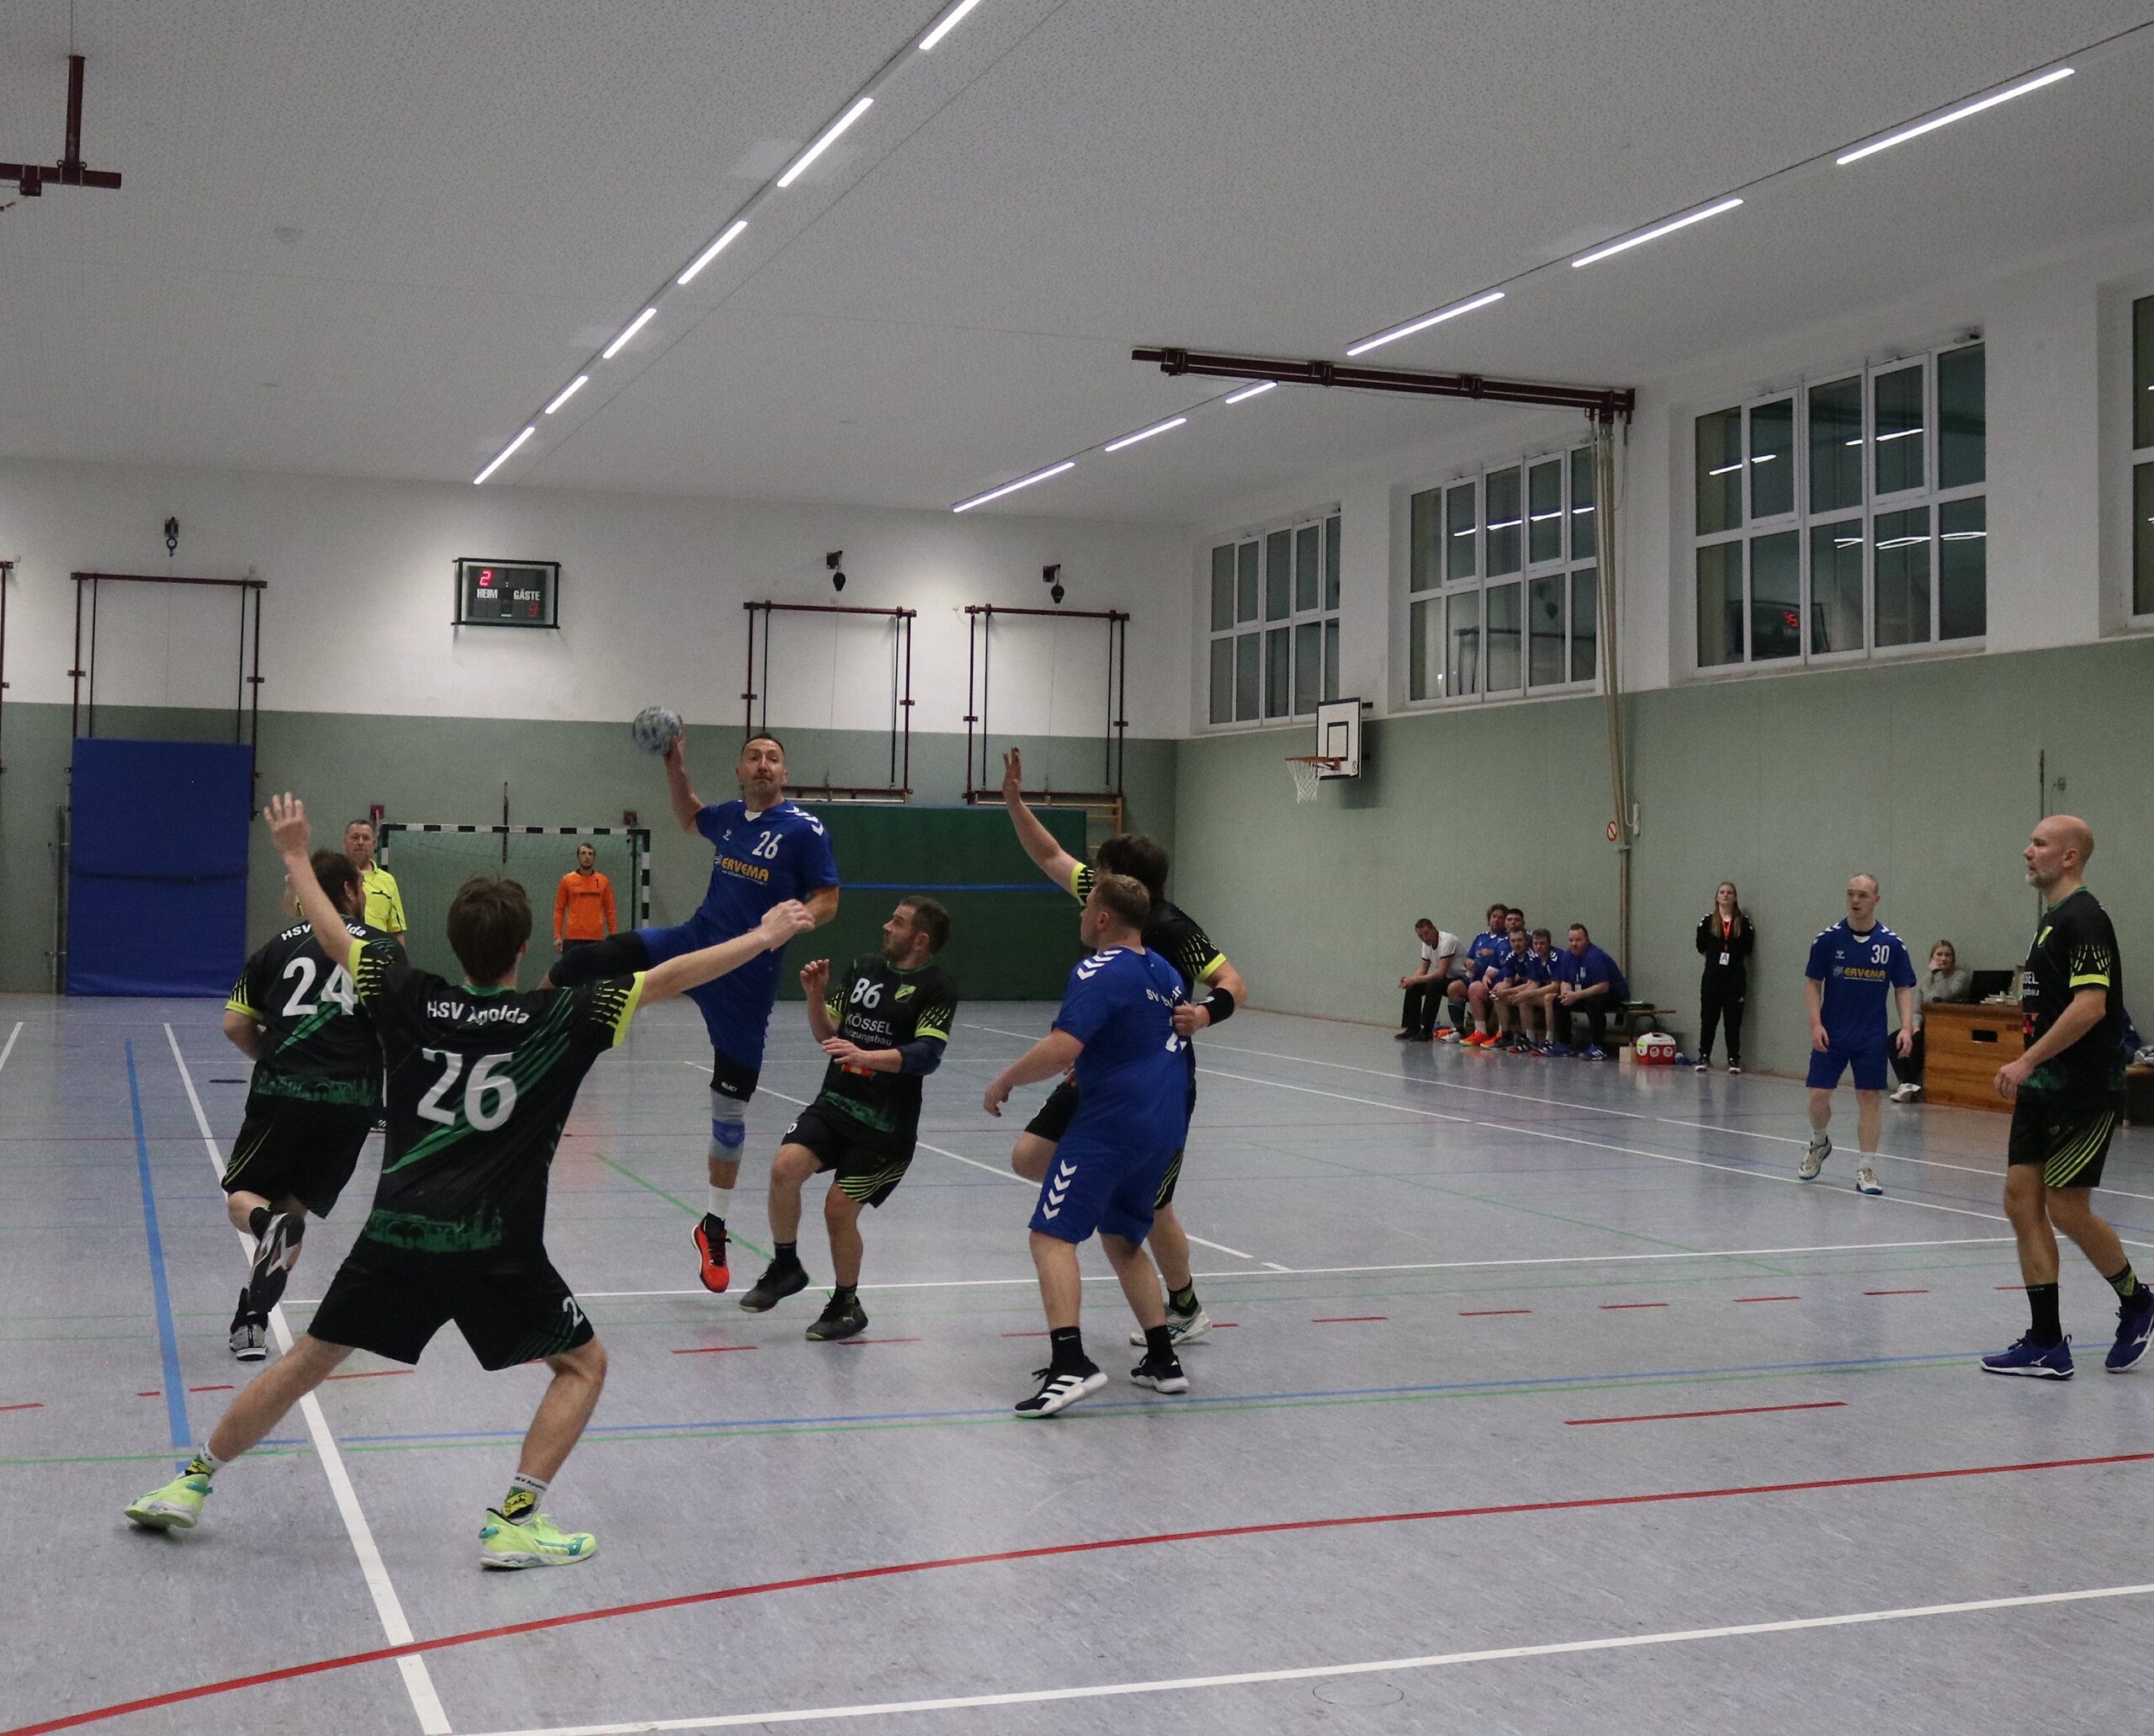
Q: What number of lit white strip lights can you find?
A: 12